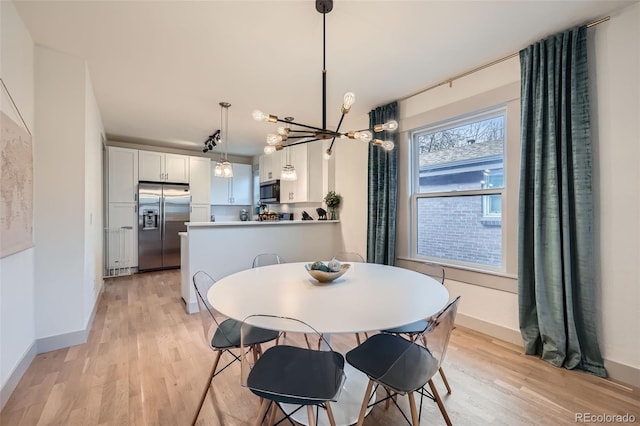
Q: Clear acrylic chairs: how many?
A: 6